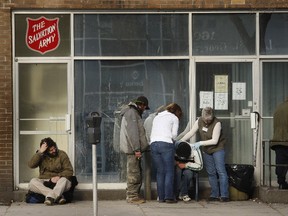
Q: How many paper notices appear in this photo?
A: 4